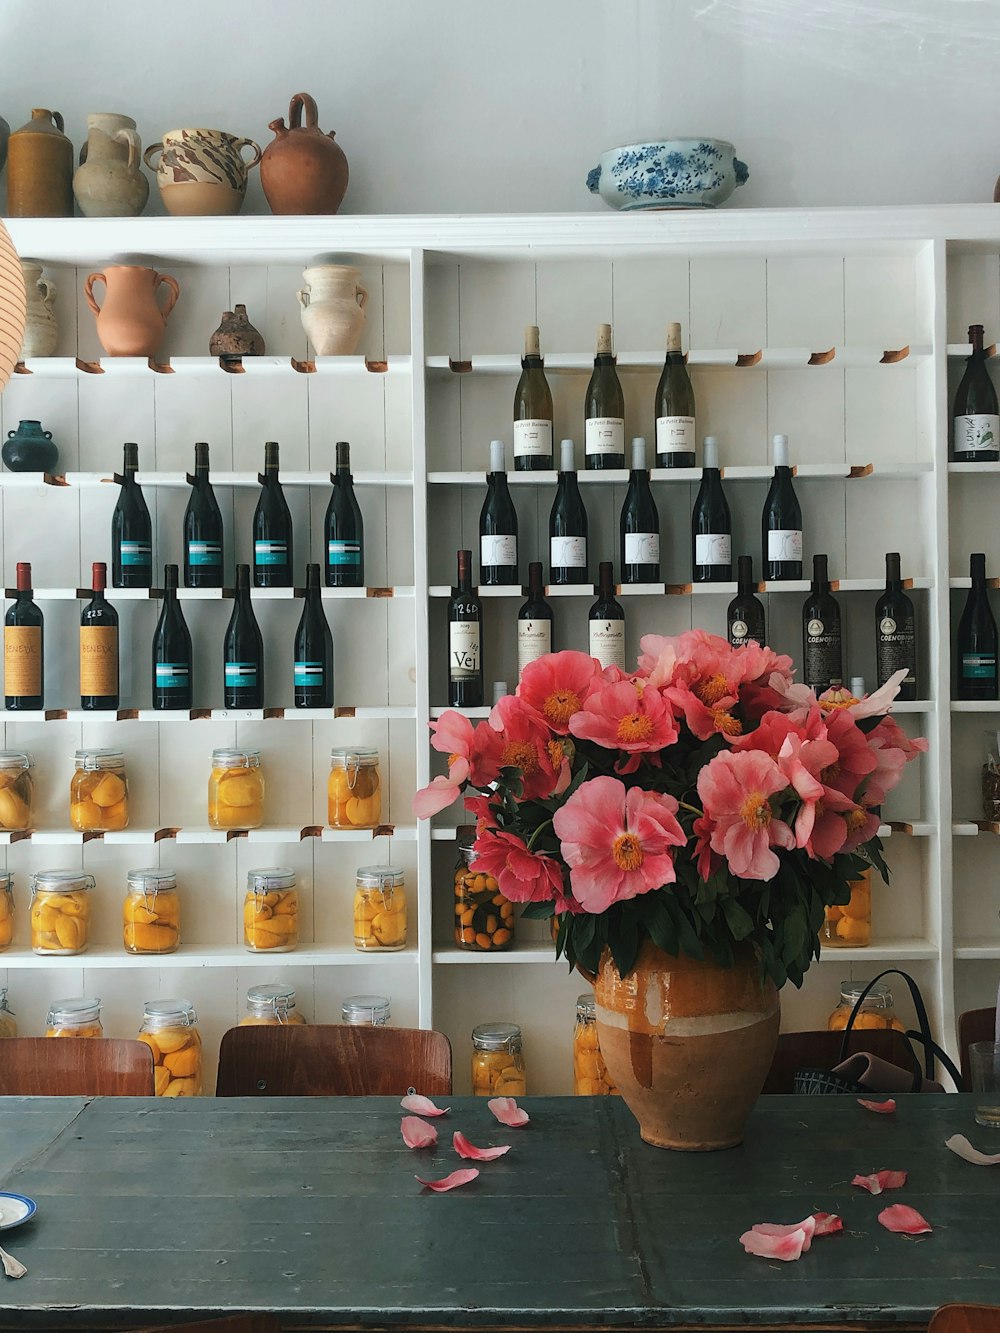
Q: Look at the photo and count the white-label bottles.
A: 12